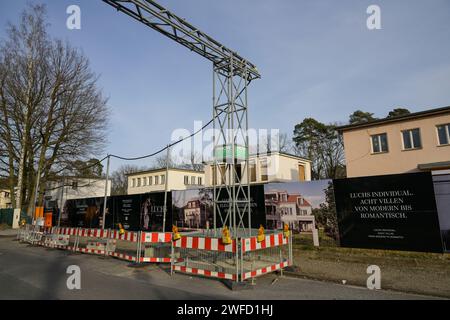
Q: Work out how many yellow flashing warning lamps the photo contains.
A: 5